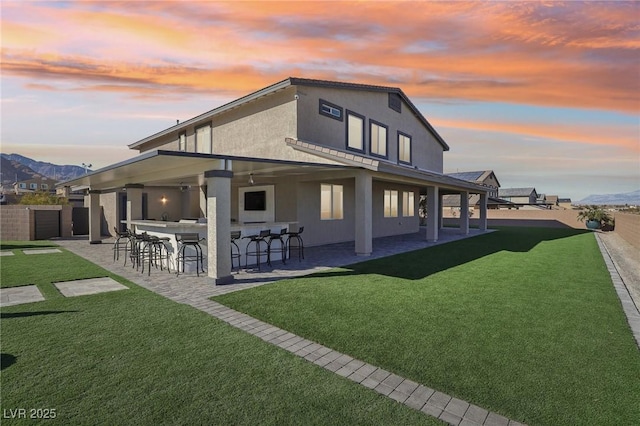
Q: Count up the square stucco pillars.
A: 7